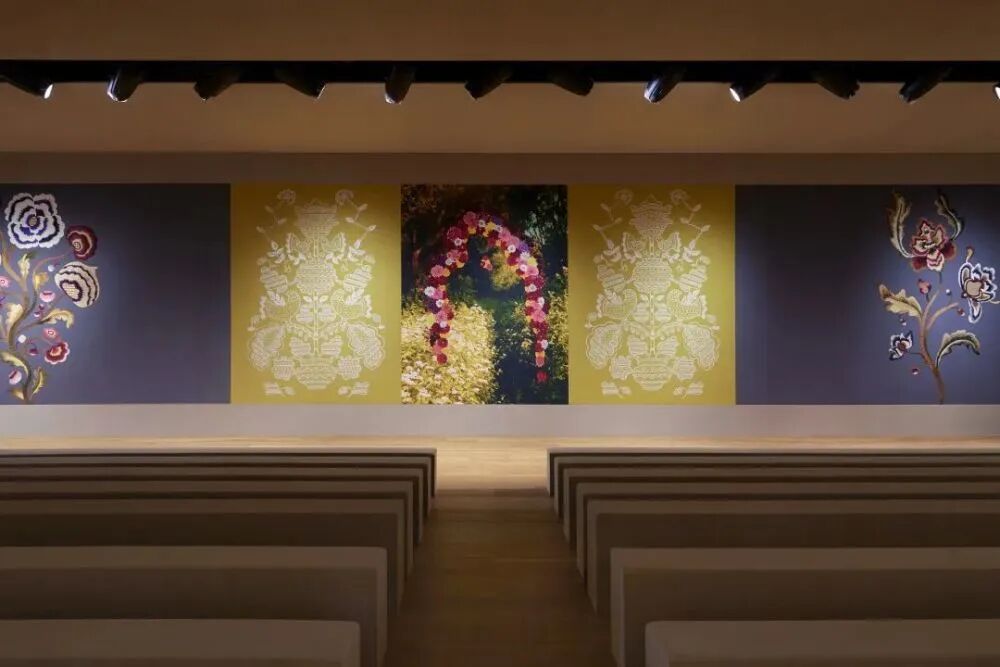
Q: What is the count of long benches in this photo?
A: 14